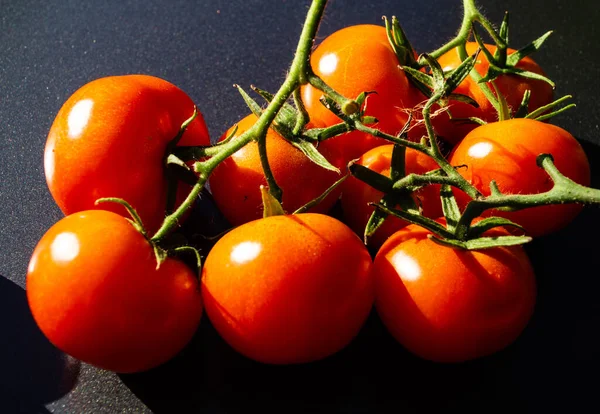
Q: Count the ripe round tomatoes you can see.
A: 9